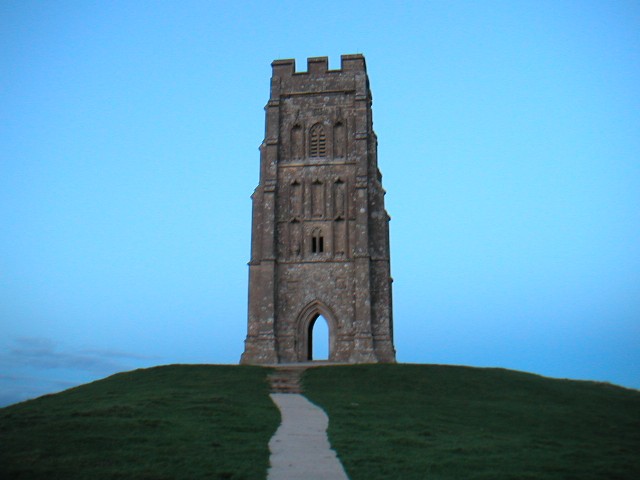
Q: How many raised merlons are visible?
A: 3